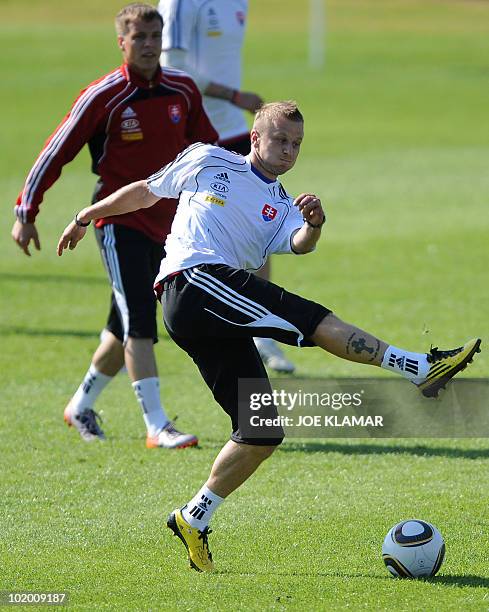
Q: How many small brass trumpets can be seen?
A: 0